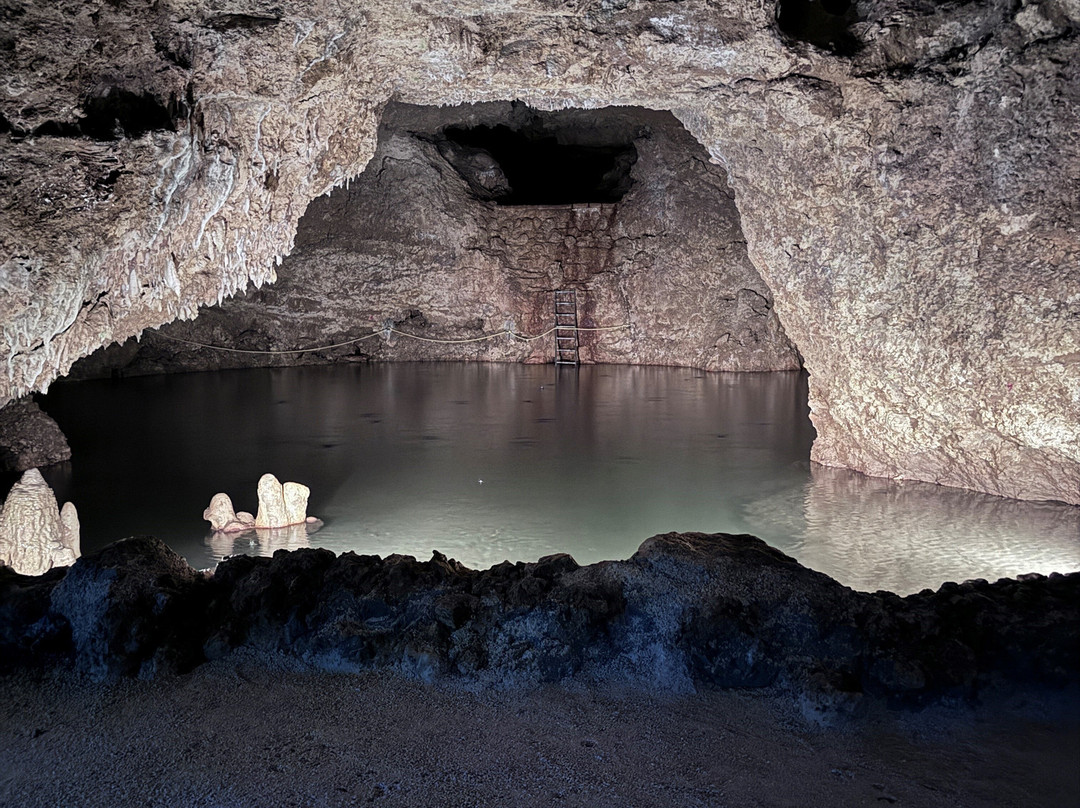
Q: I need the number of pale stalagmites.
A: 5